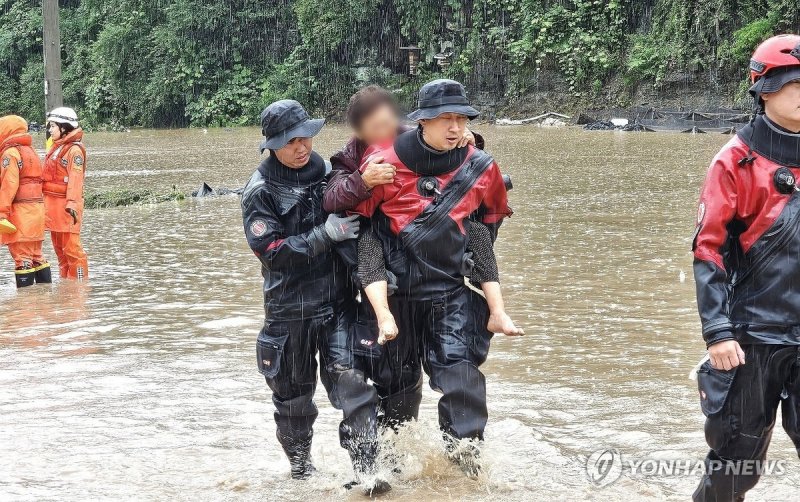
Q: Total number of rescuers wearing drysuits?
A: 3